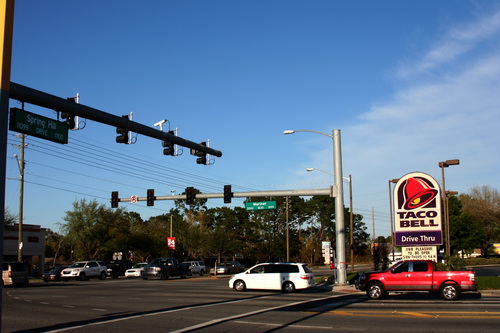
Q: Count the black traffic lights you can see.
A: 8